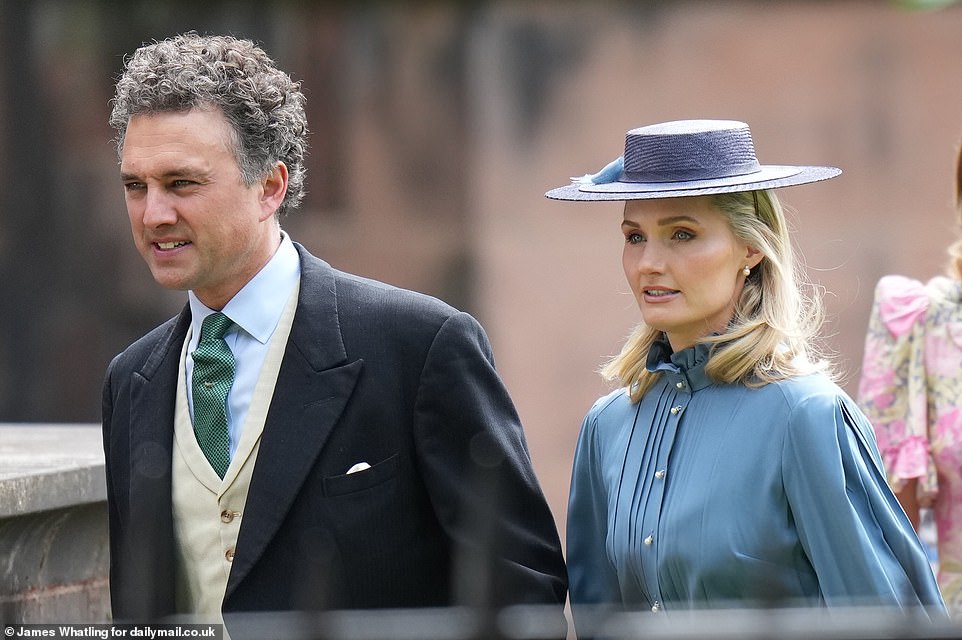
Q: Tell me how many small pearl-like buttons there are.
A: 5